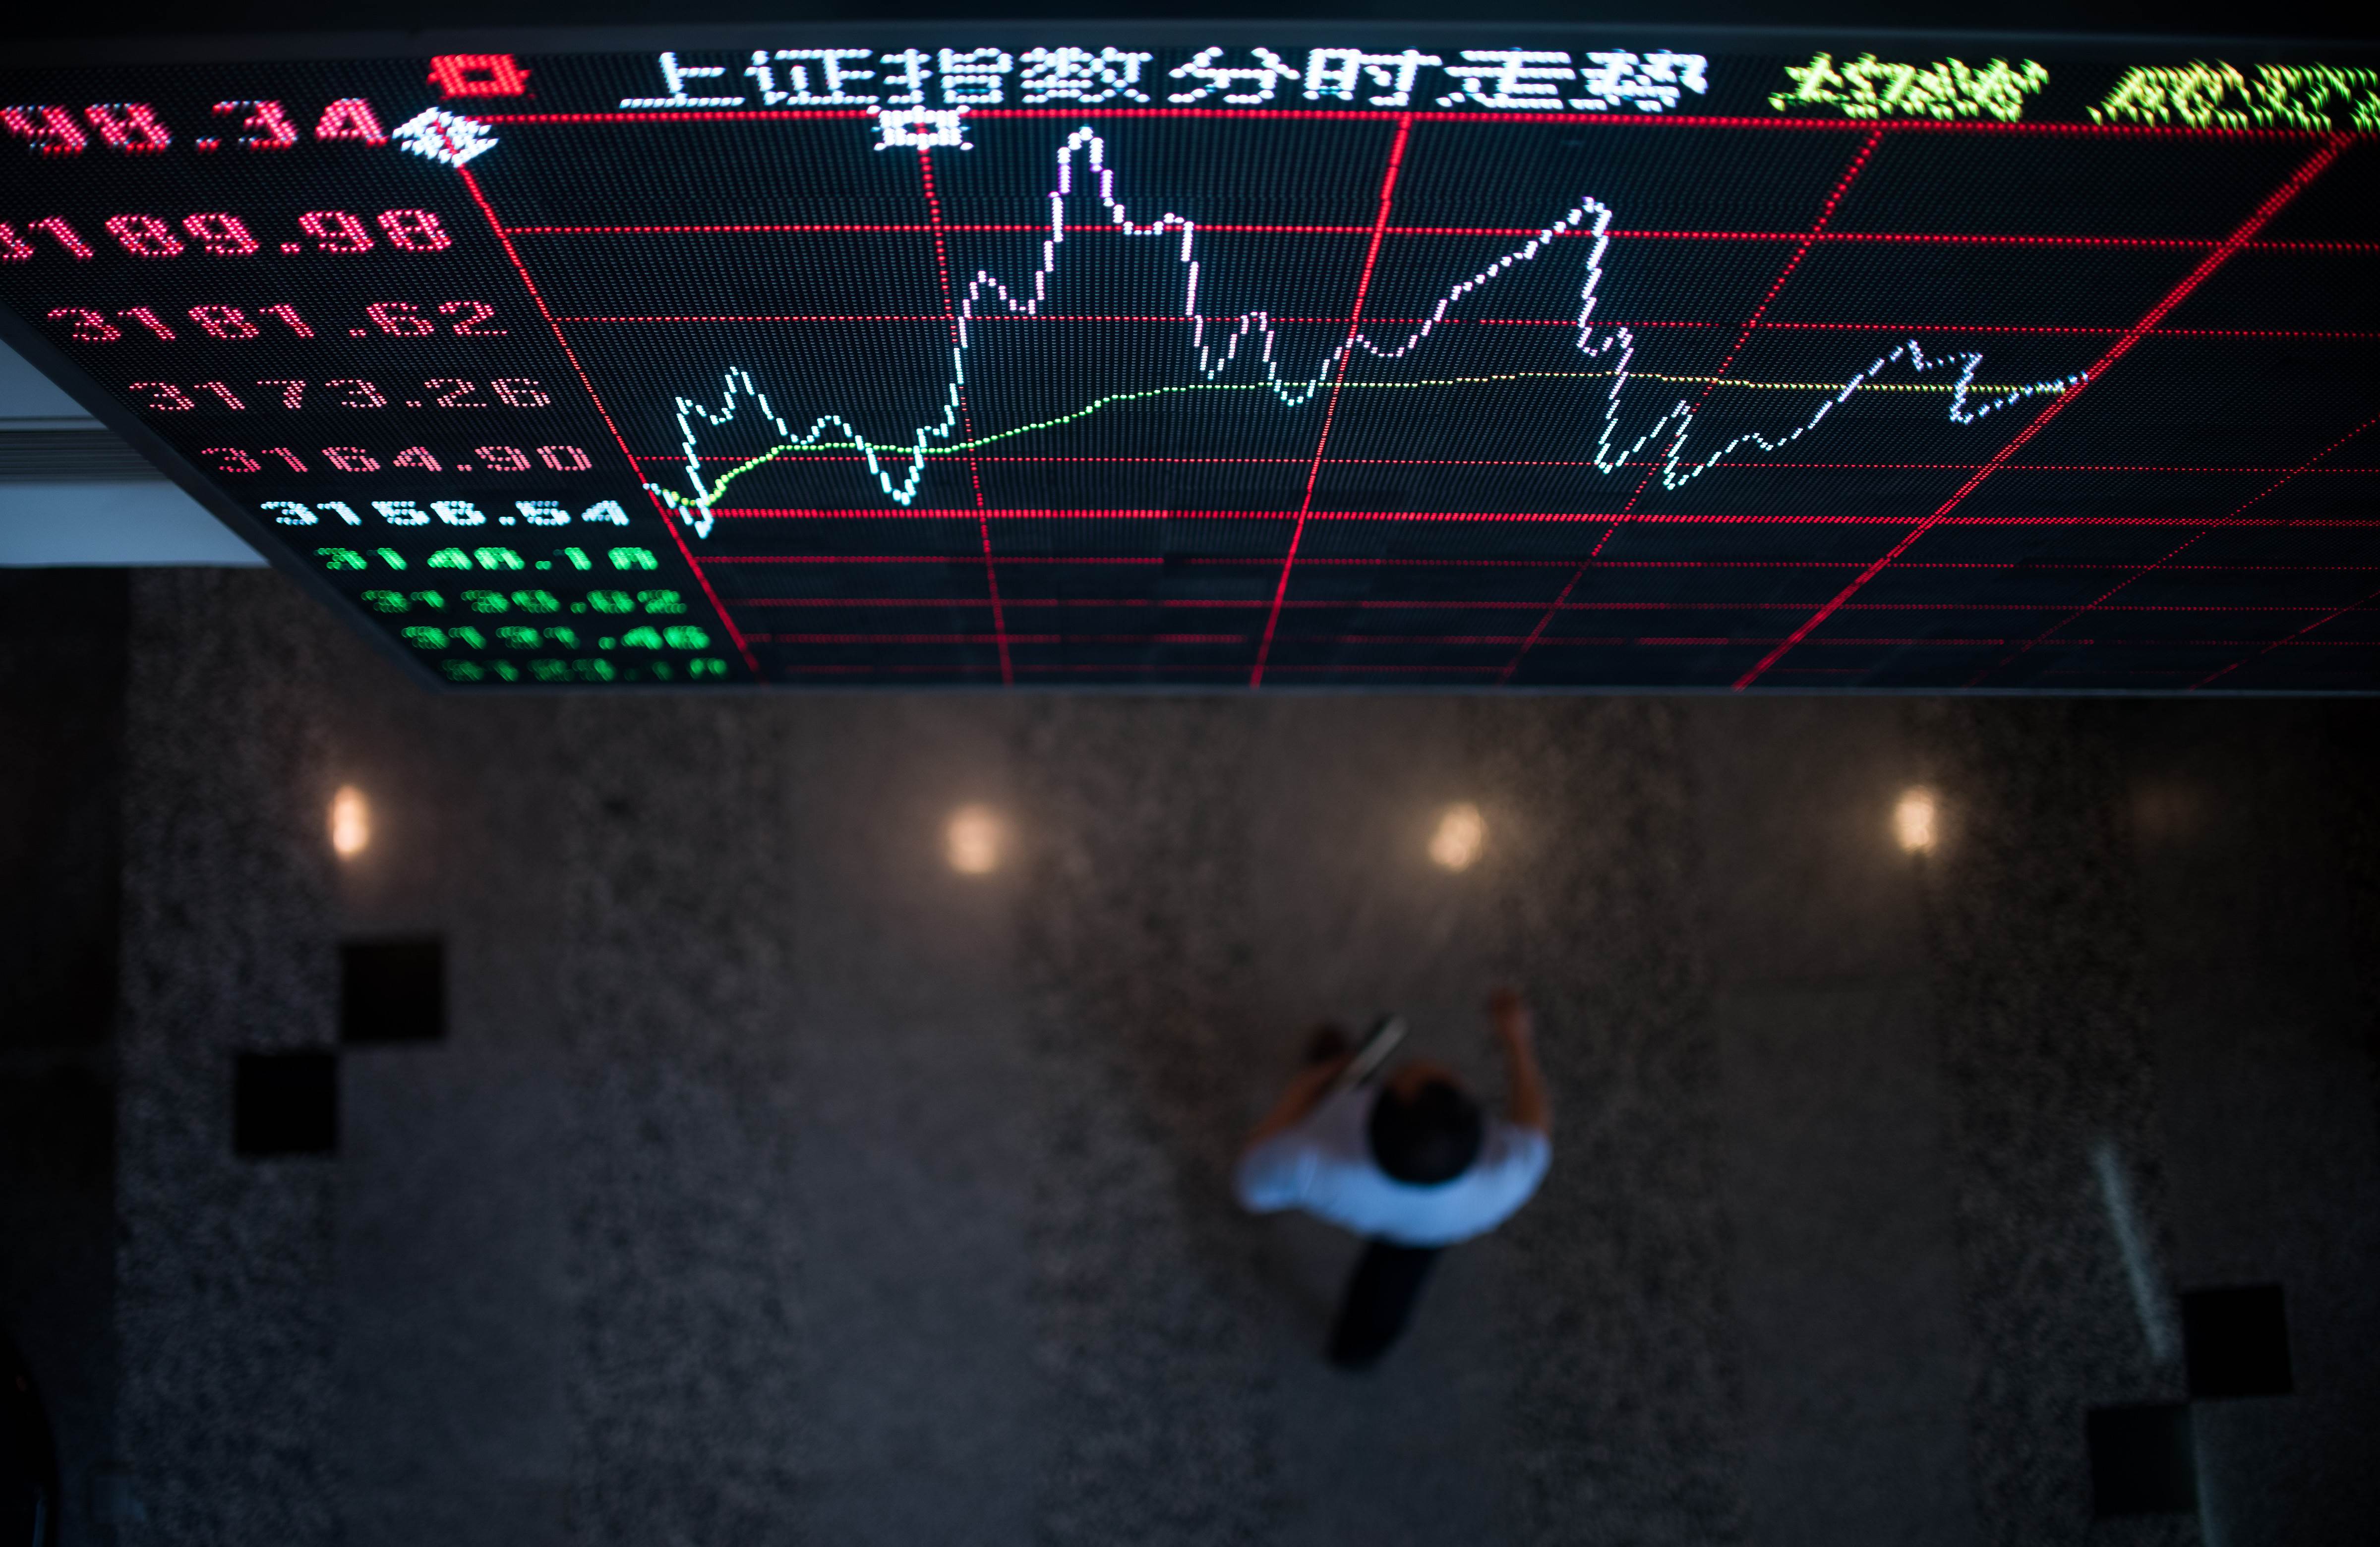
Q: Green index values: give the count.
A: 4